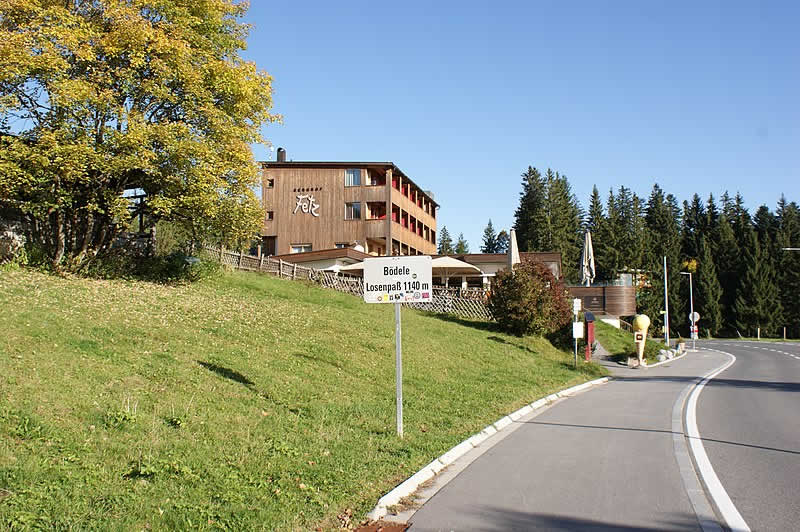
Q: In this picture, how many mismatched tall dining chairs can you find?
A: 0